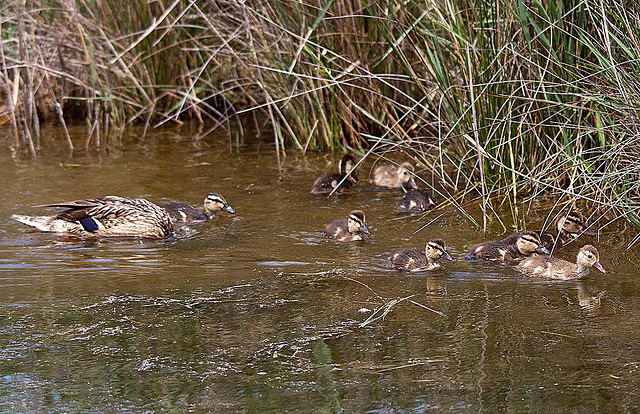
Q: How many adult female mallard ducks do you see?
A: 1